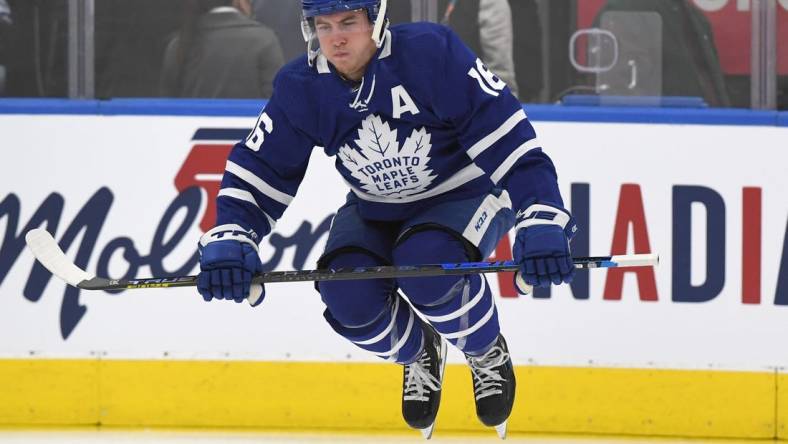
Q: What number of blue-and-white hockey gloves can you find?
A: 2